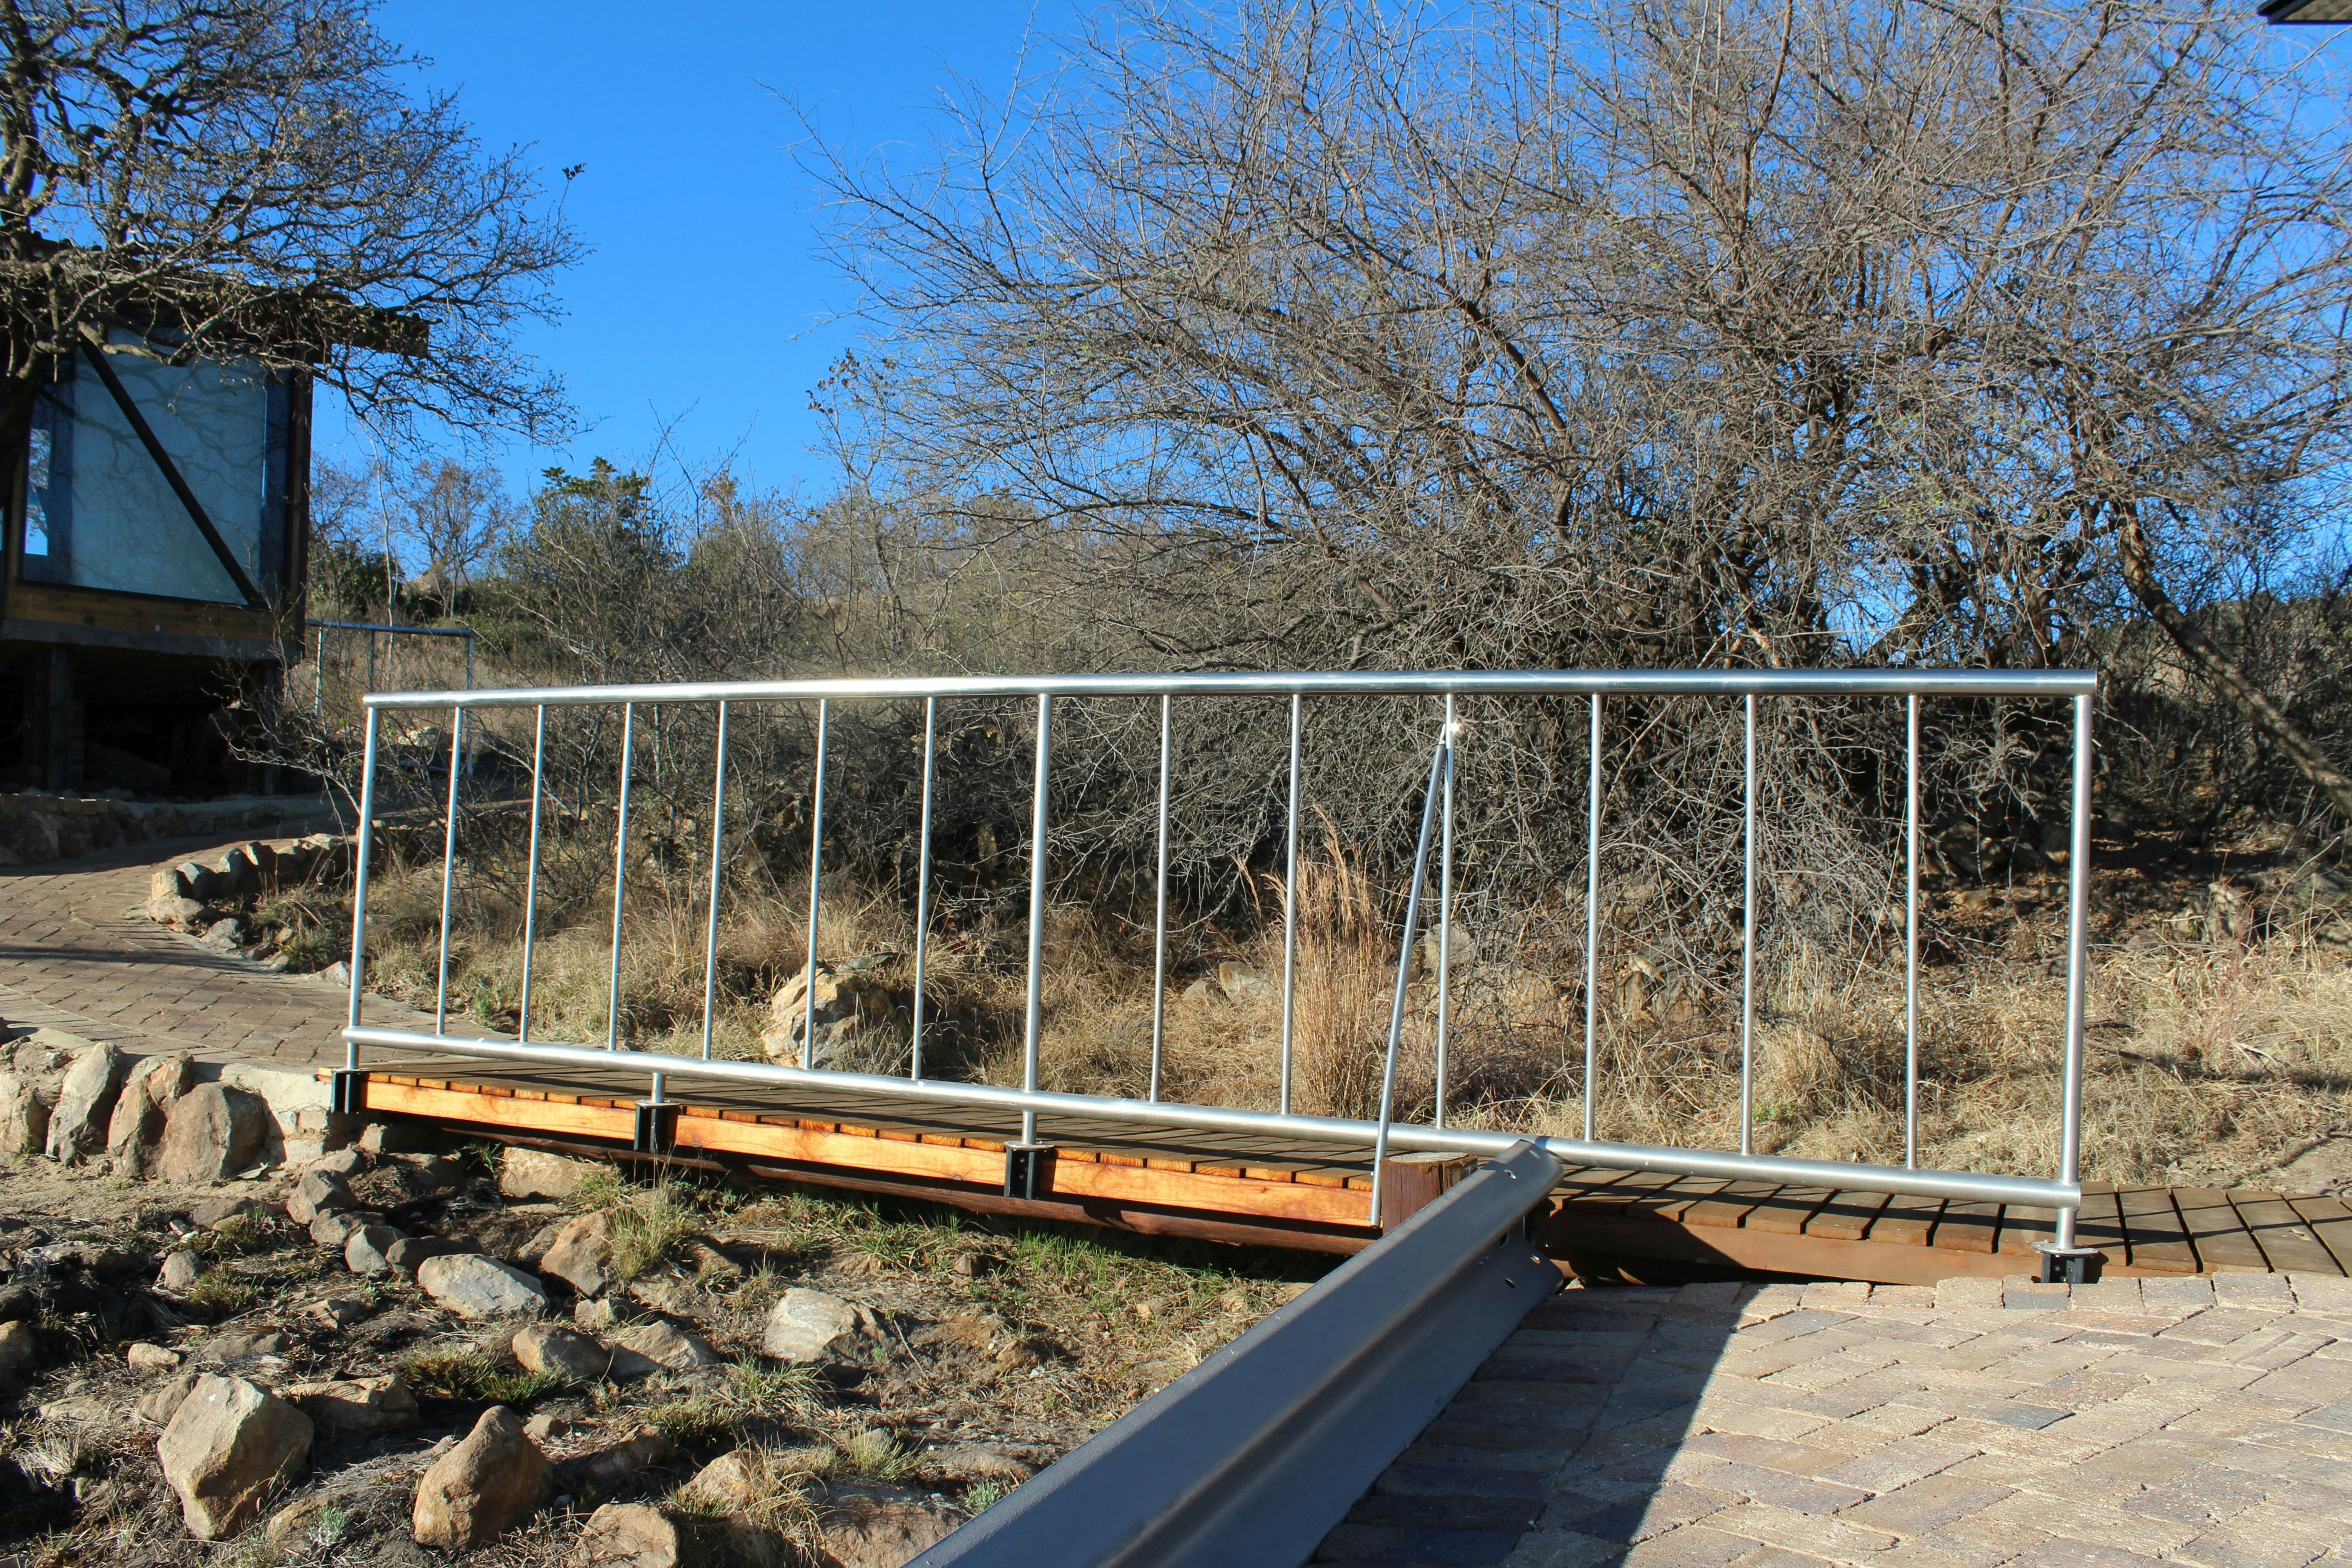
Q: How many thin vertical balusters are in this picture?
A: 12